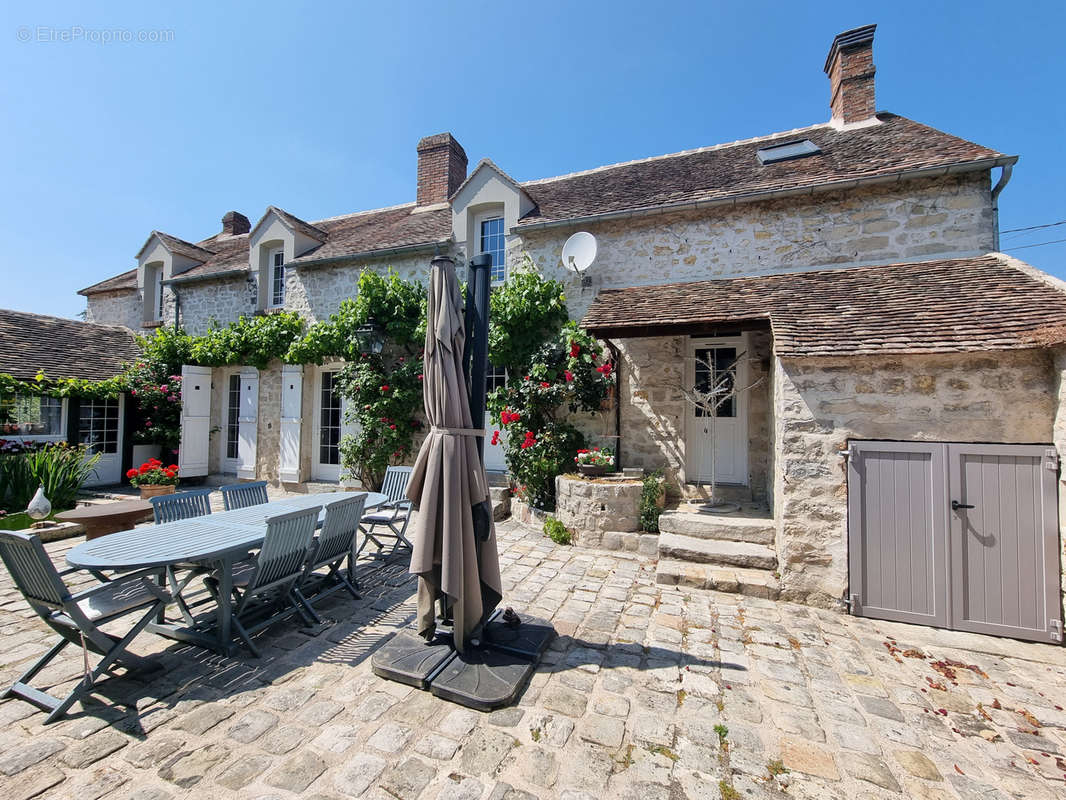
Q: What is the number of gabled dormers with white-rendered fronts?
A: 3